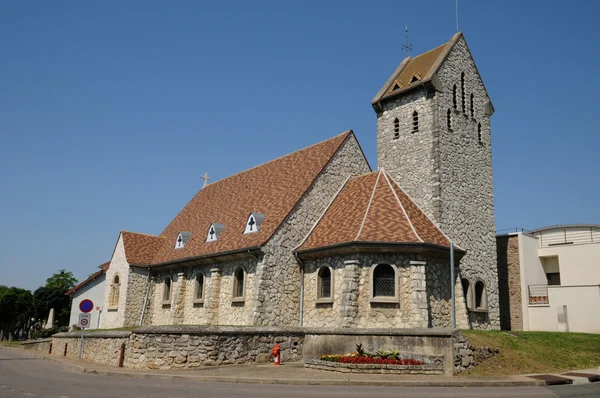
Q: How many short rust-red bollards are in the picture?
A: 3